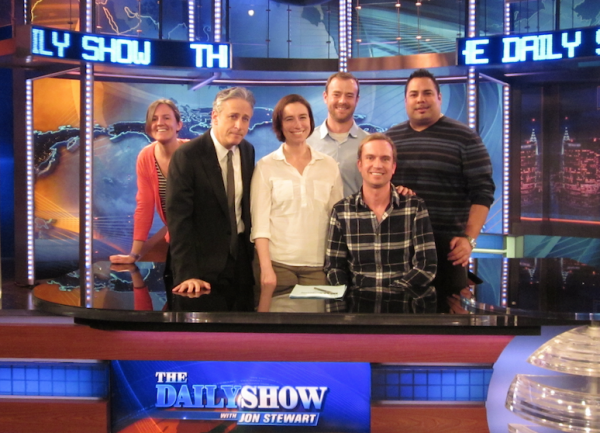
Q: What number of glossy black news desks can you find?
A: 1